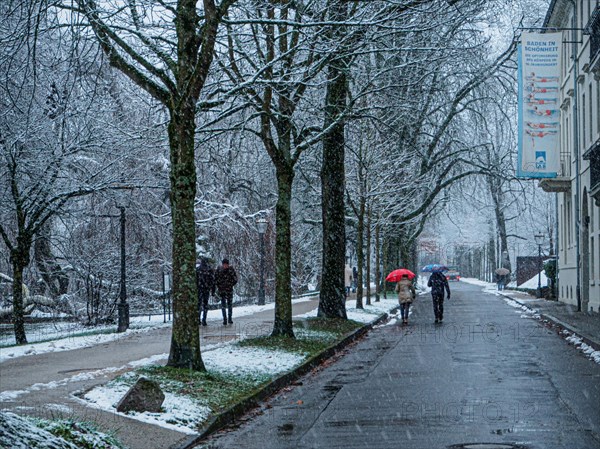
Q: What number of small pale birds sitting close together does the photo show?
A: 0